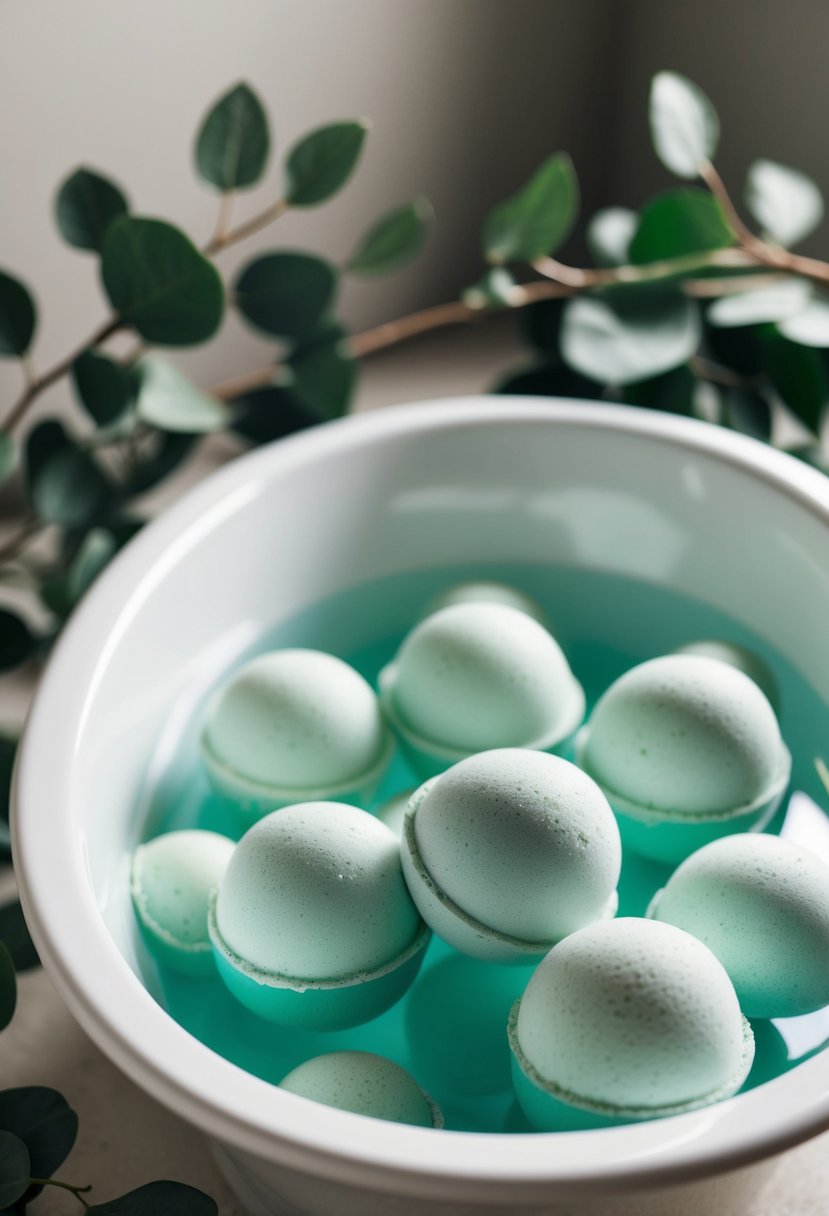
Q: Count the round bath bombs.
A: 12